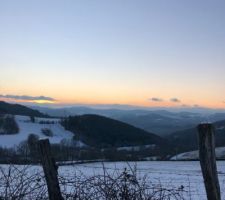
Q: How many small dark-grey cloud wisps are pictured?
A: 2